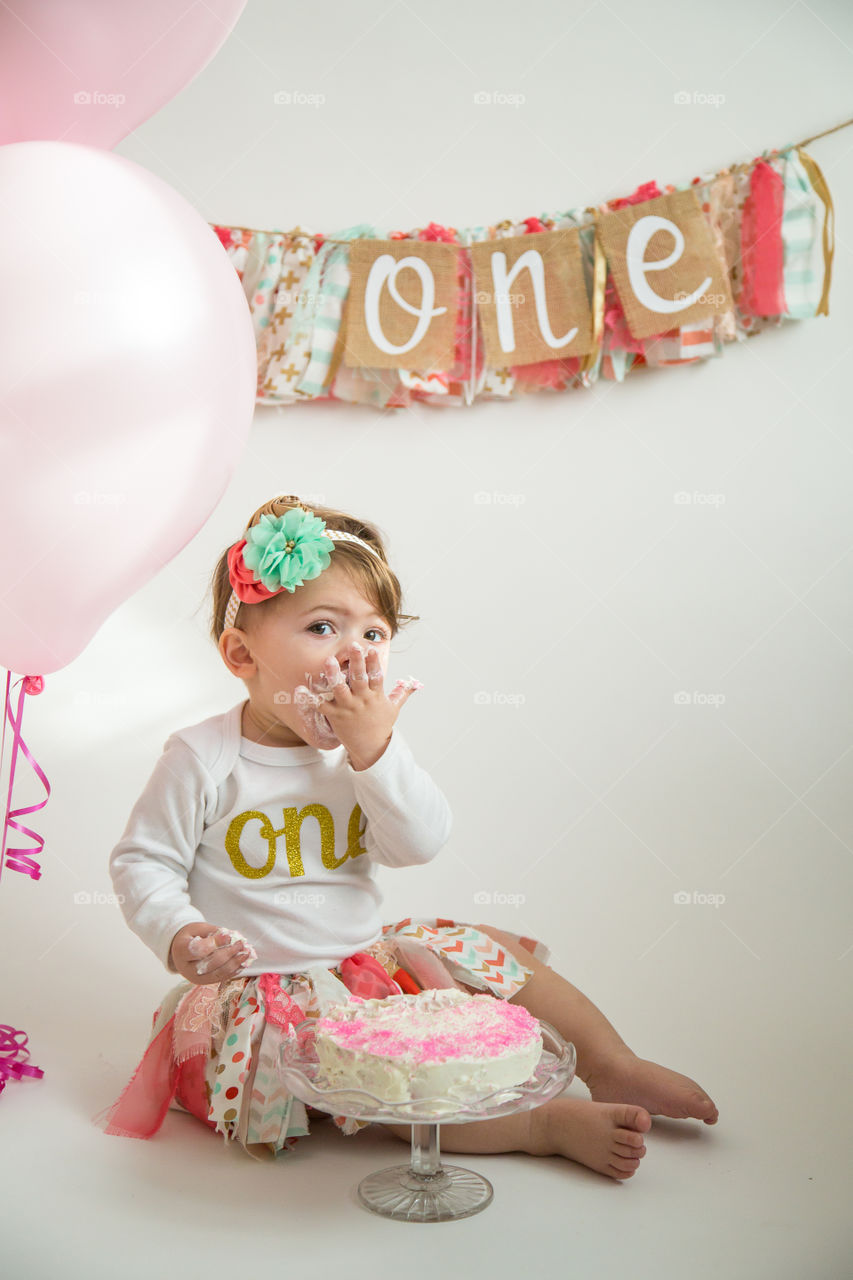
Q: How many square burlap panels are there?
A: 3